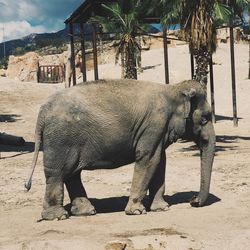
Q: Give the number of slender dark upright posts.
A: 7